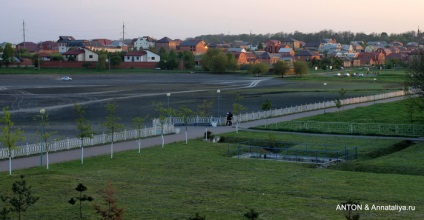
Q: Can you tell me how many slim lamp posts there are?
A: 5